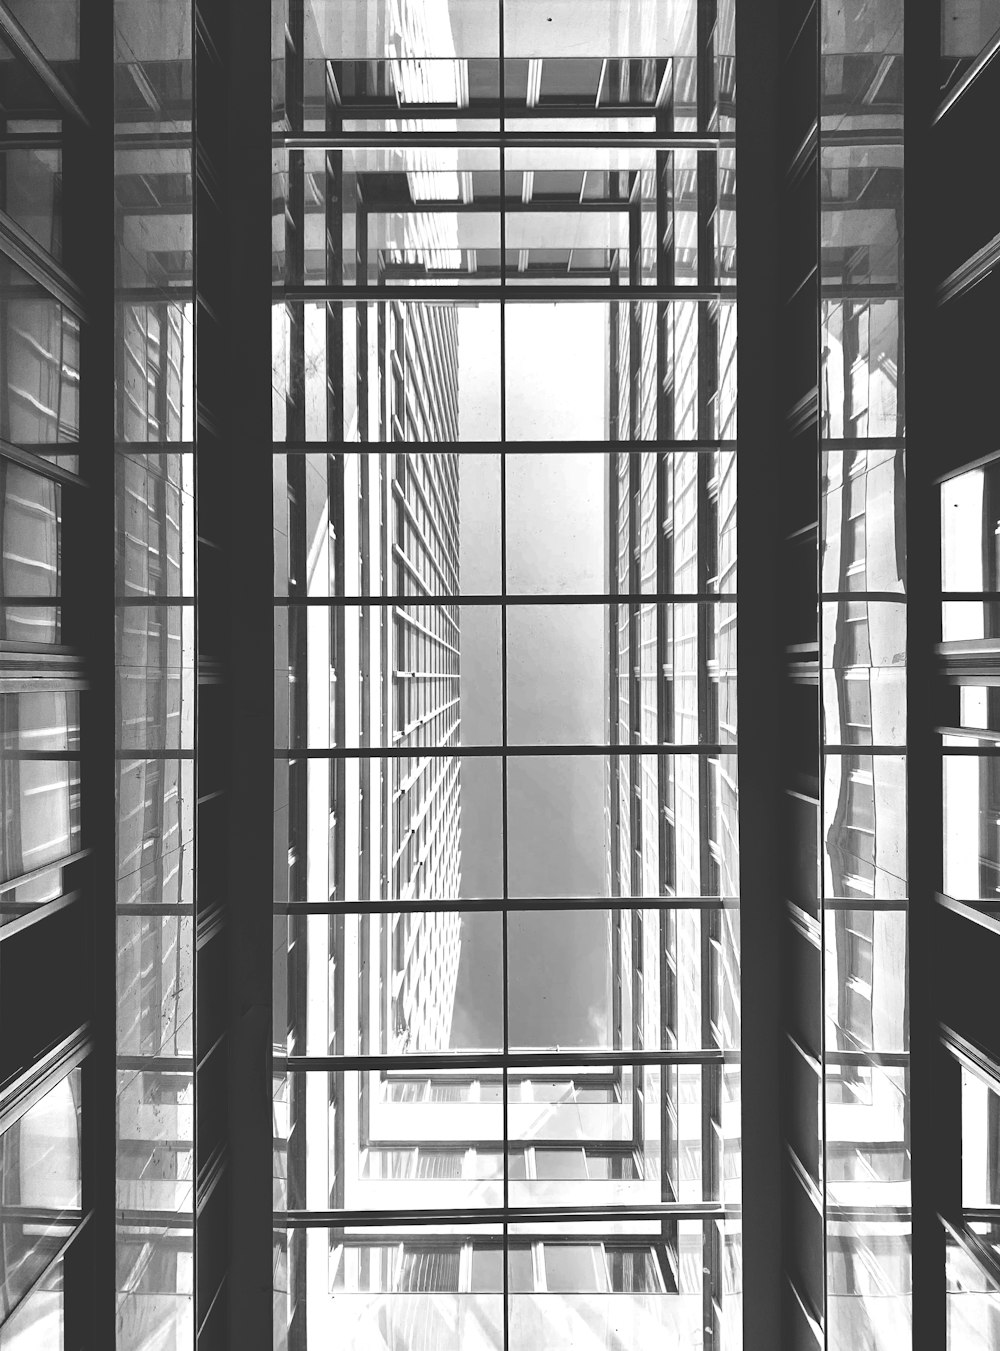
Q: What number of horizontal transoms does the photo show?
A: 8